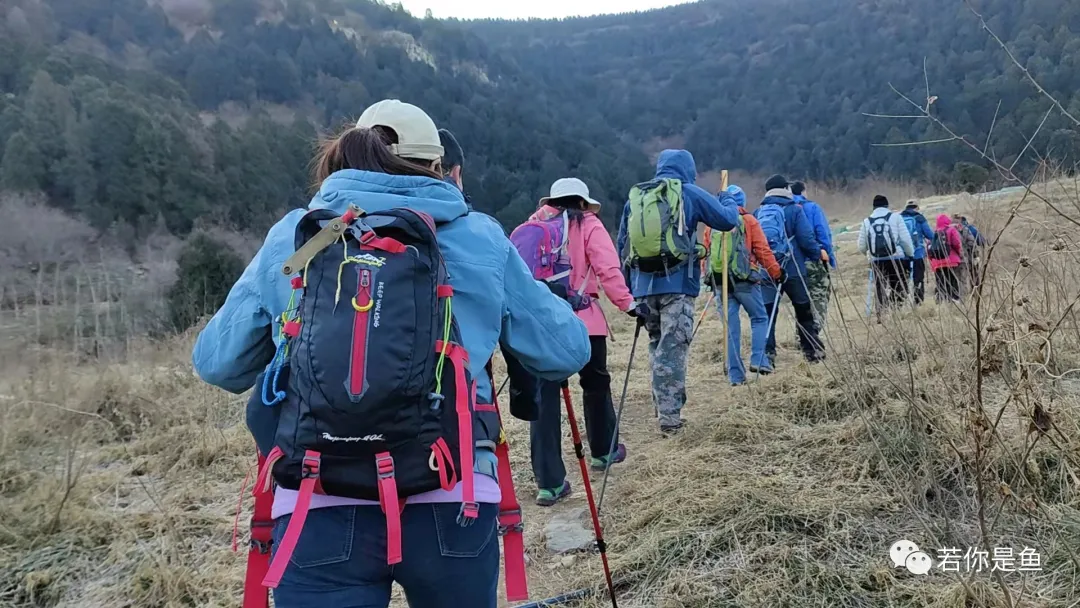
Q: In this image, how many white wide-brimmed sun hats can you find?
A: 1